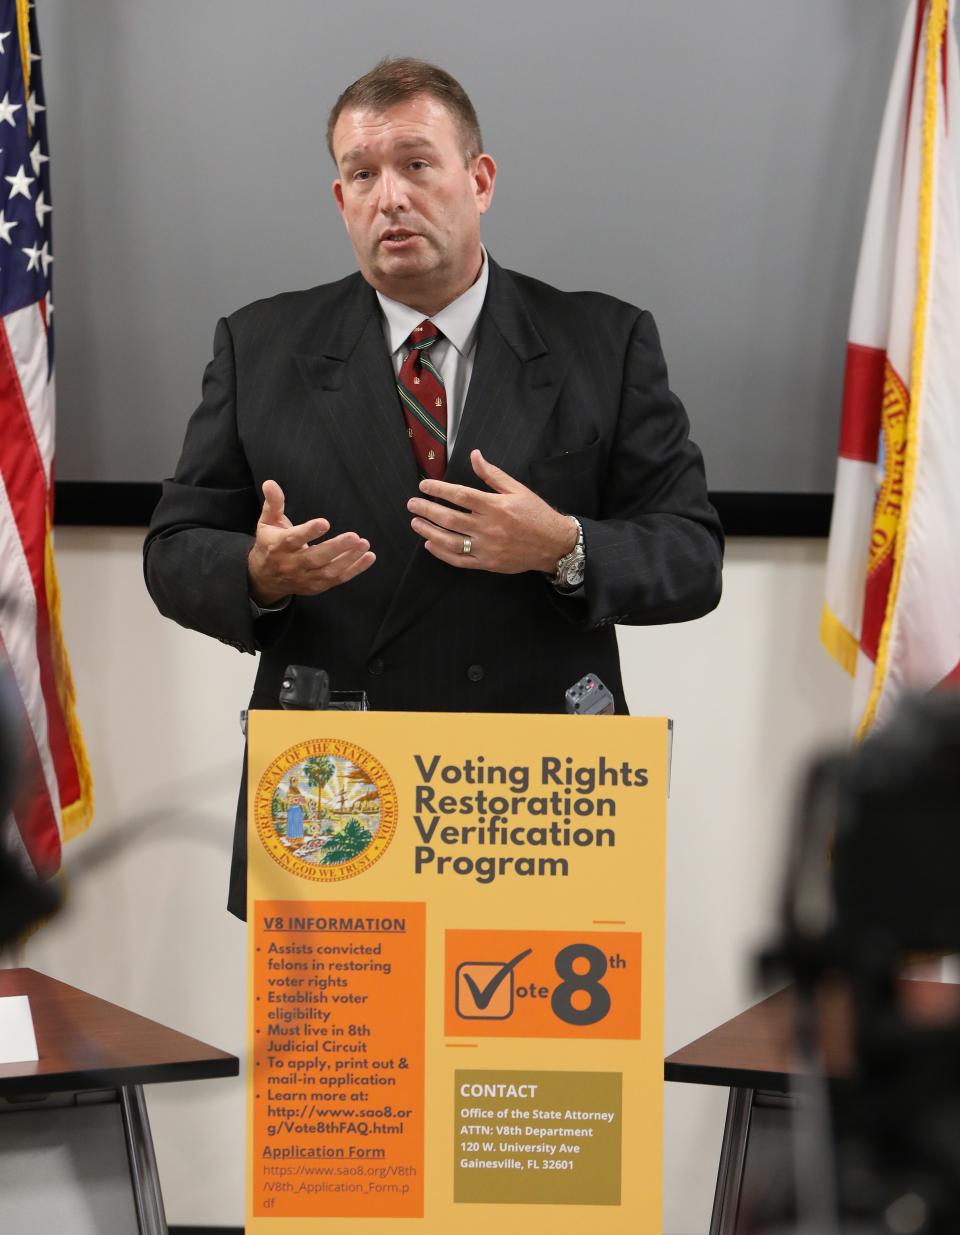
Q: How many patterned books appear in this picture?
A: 0